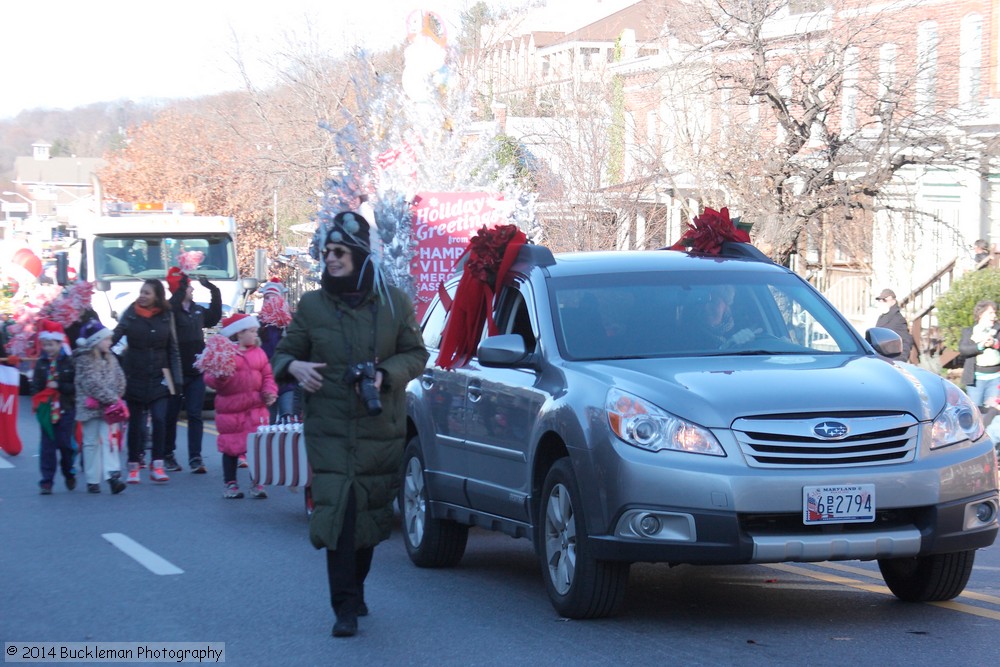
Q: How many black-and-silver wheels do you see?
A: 2